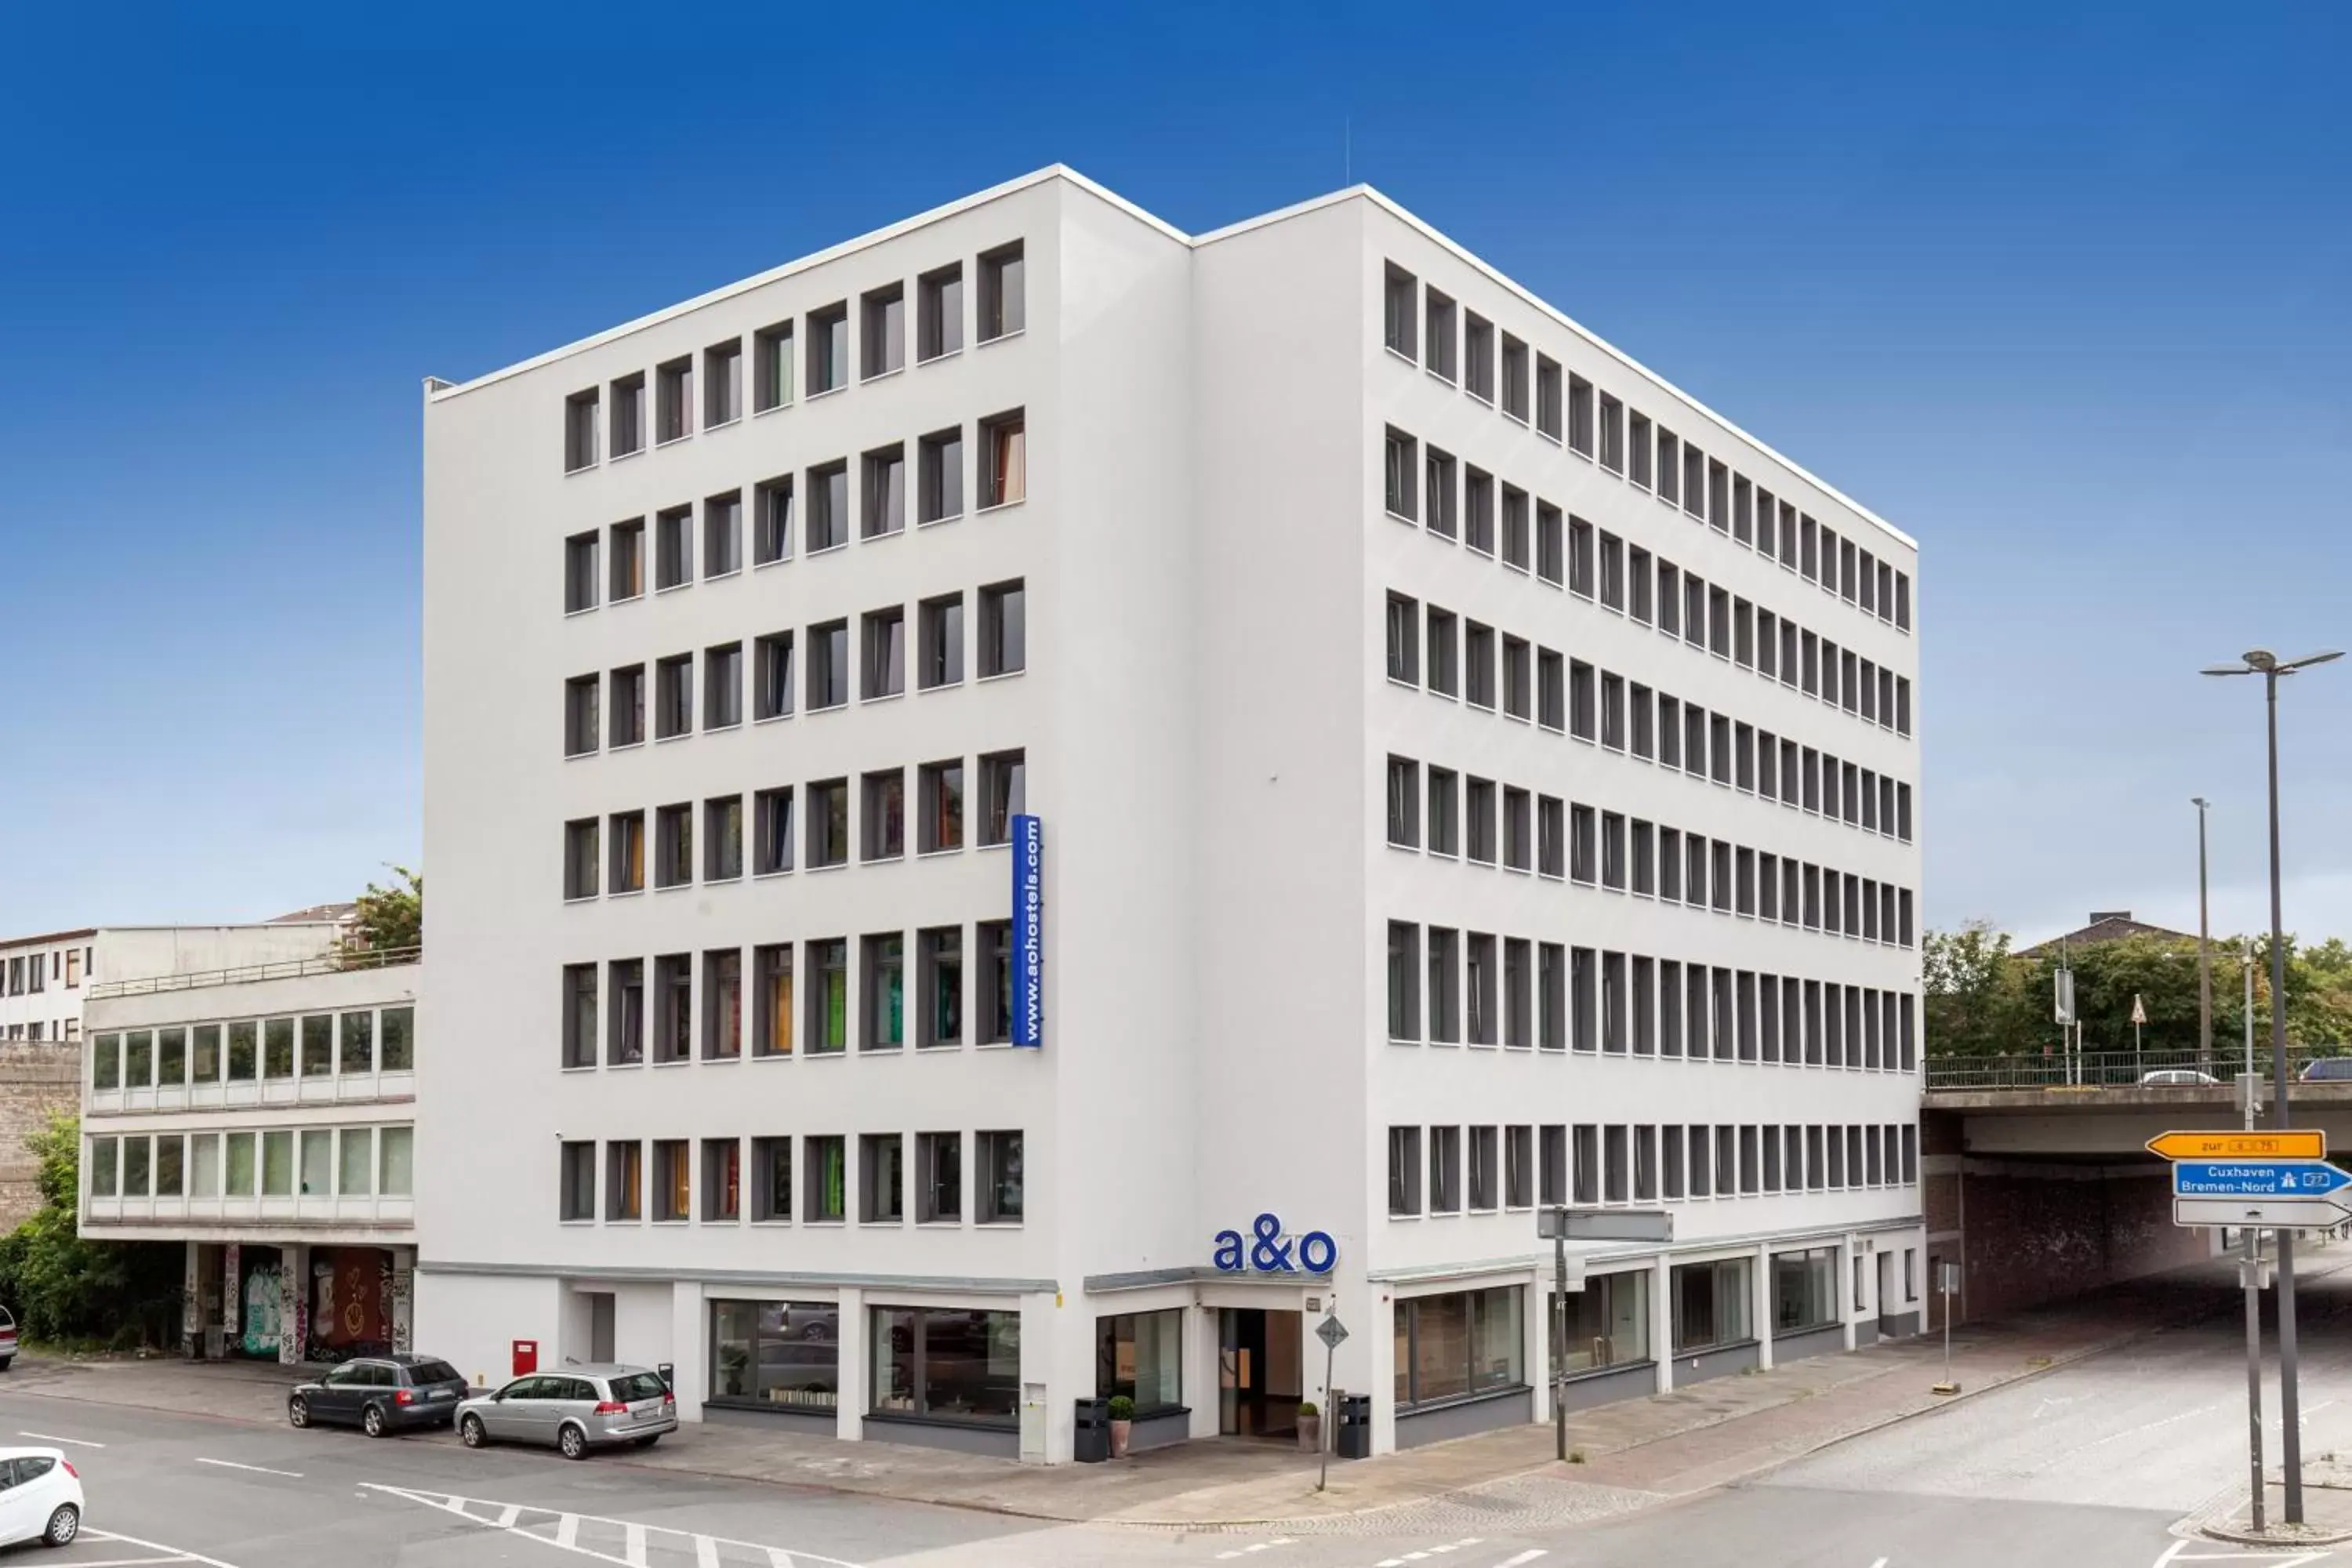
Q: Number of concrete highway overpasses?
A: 1